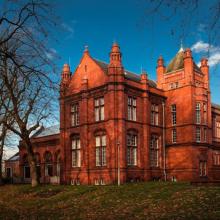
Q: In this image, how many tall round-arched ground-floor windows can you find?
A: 4